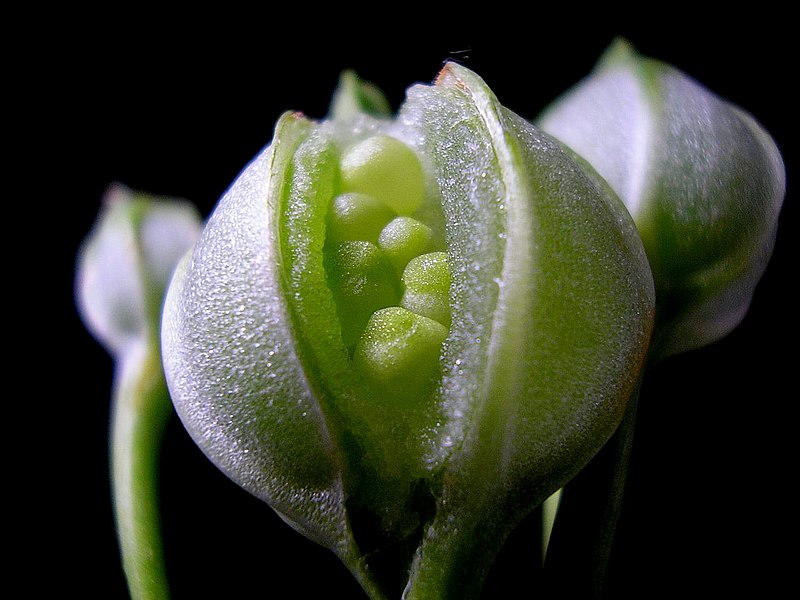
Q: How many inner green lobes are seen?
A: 6